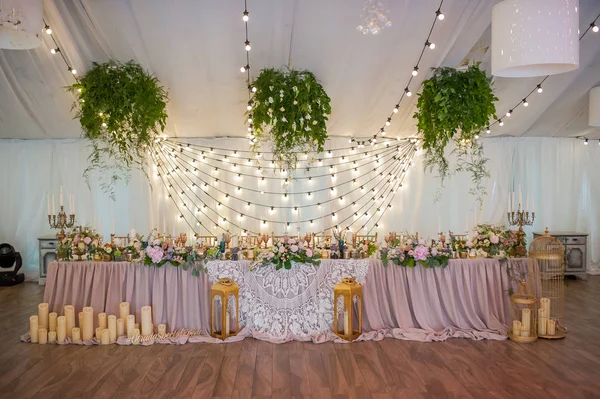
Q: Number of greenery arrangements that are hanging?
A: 3